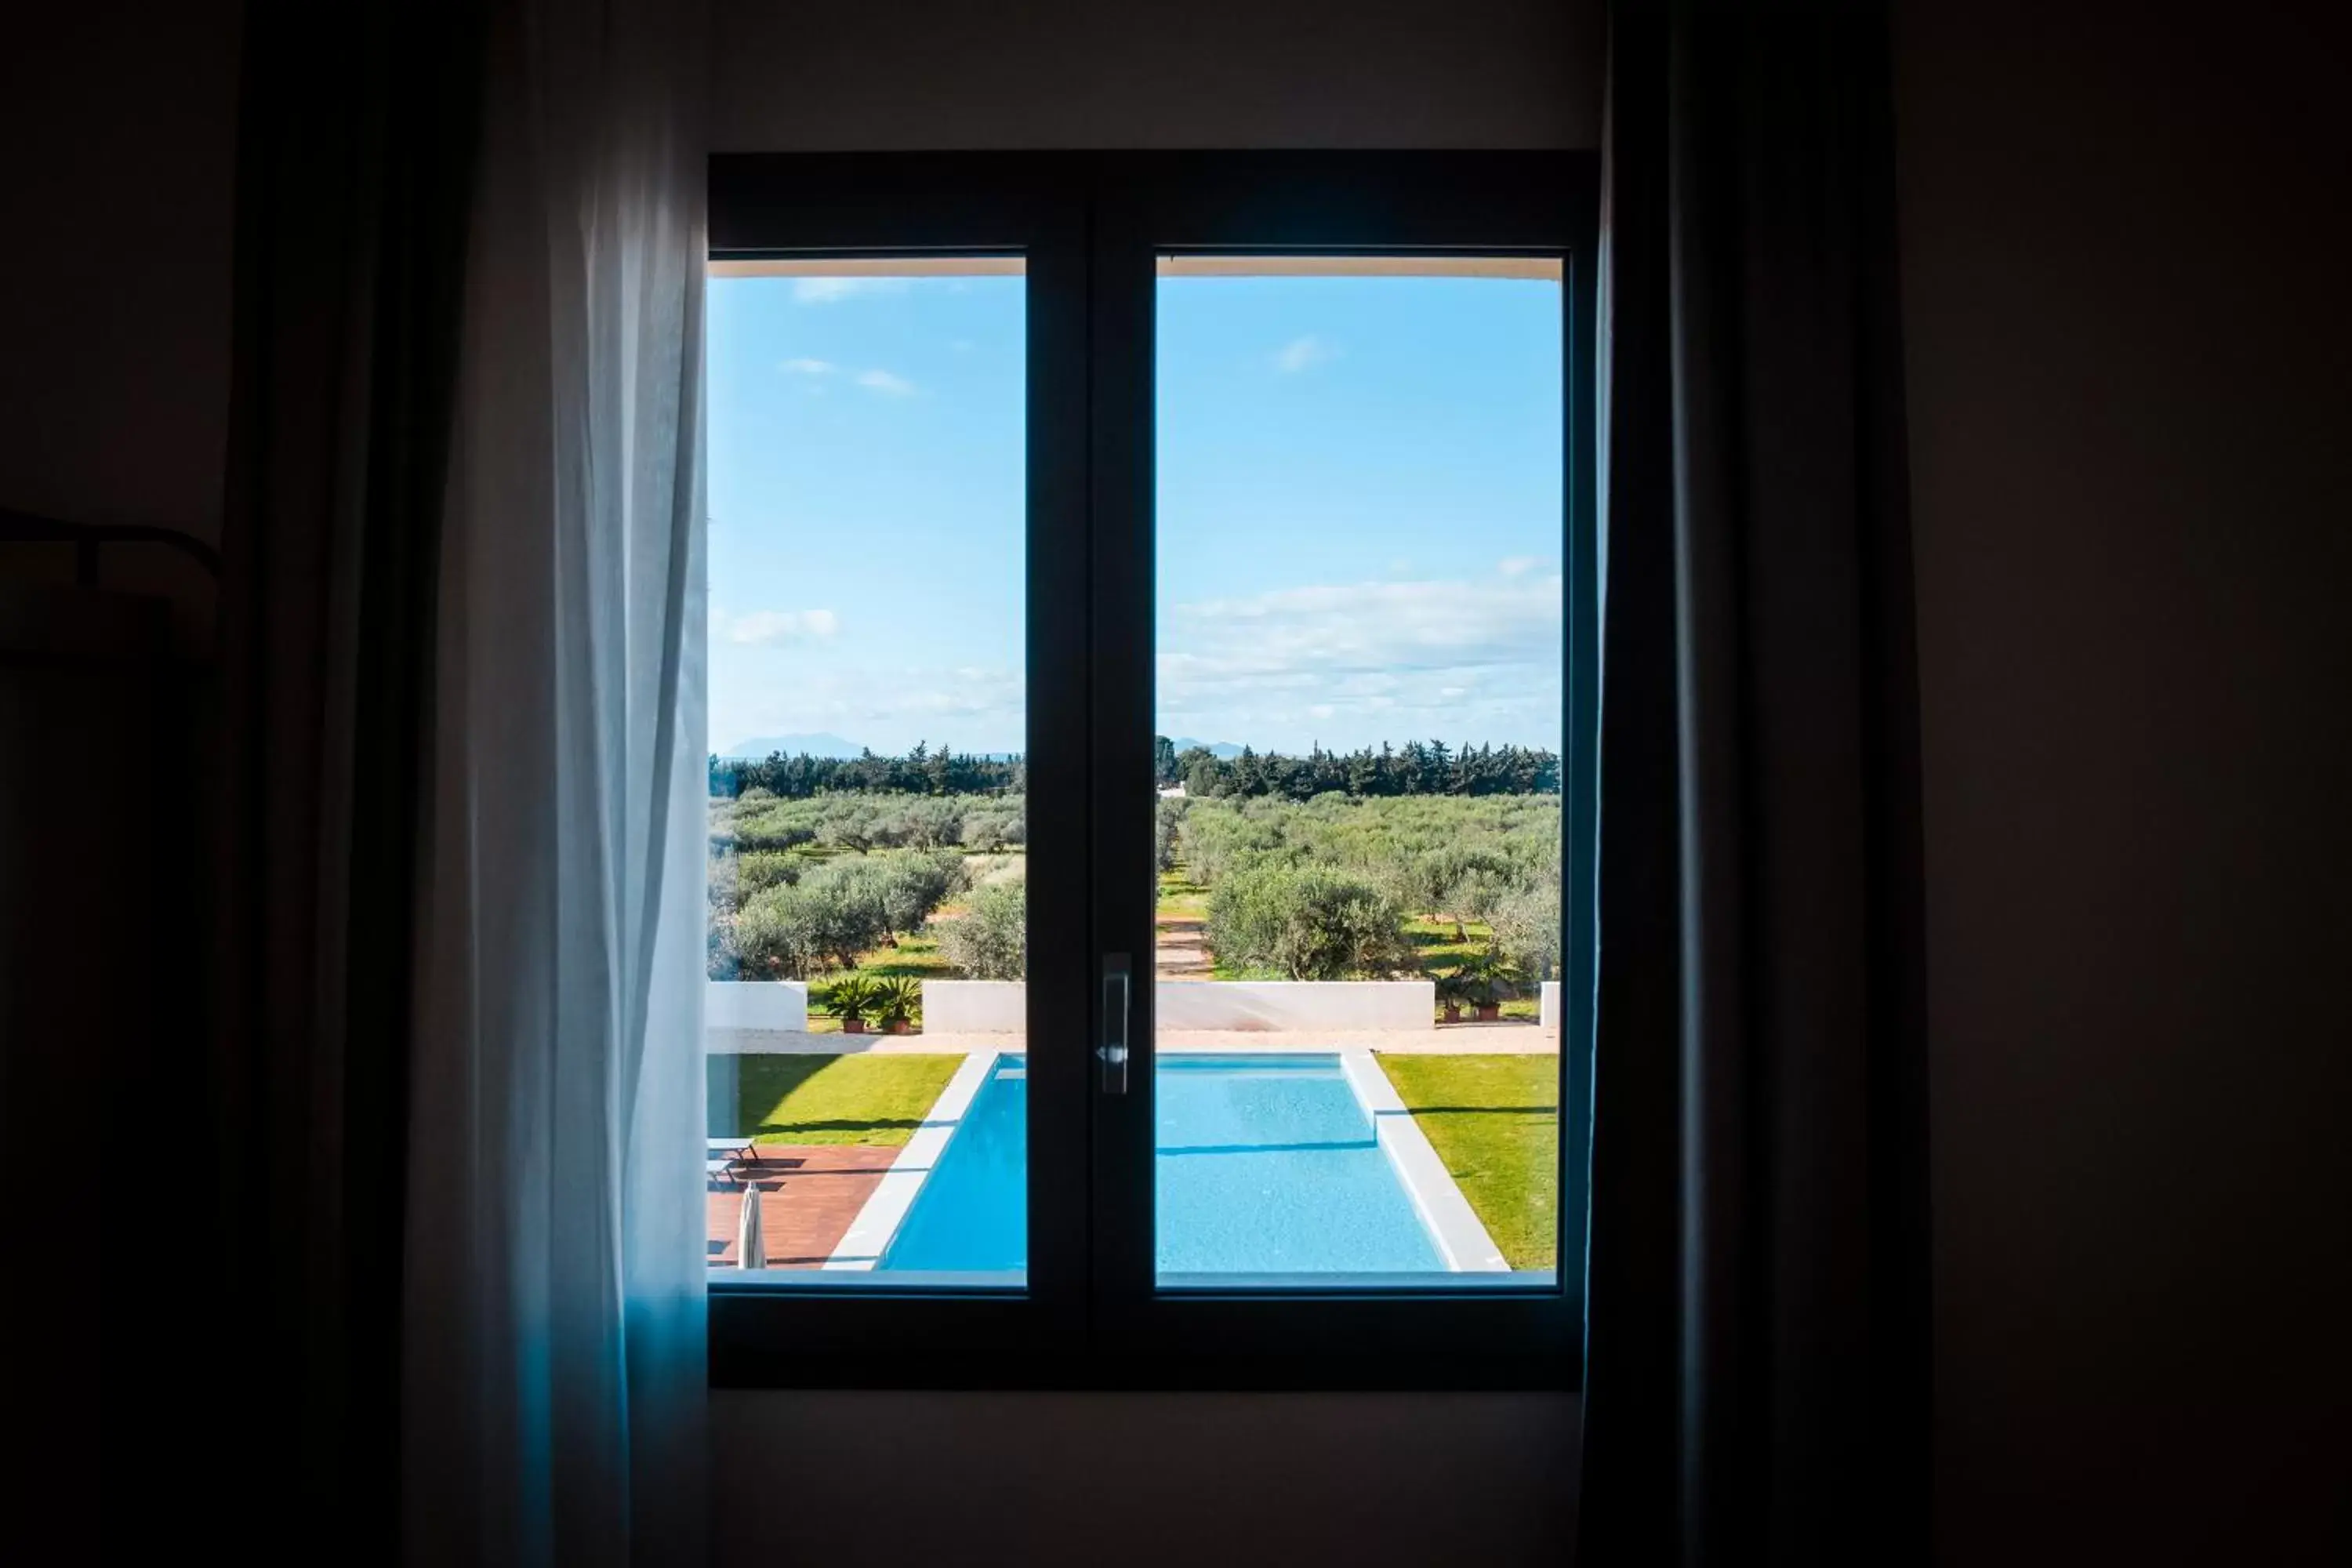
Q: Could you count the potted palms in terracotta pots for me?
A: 4